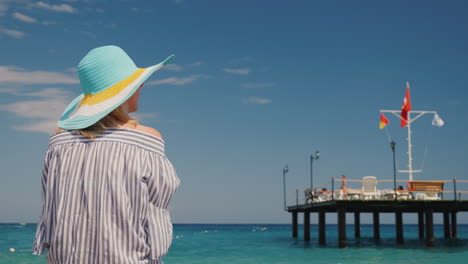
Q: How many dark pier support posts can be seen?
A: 11